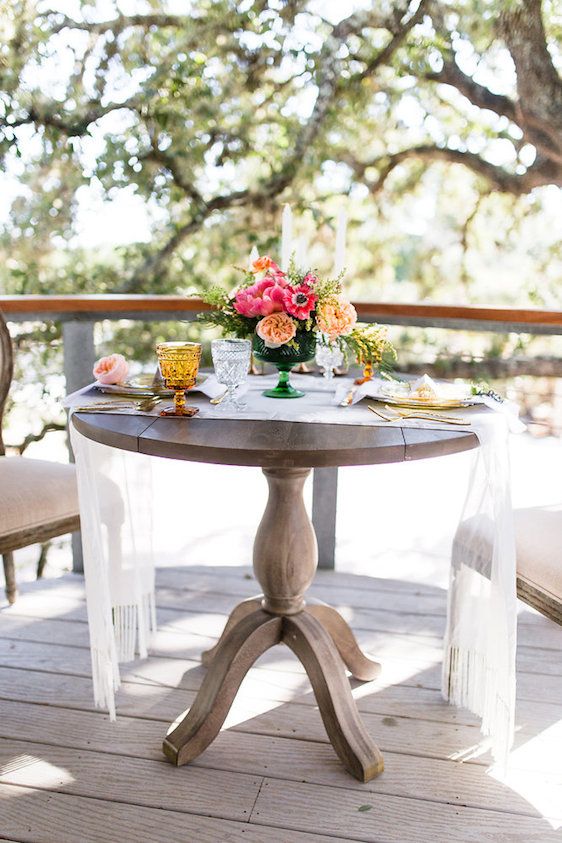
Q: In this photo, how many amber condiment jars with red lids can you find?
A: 0